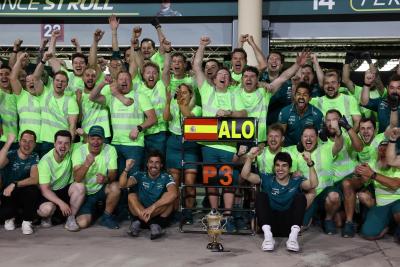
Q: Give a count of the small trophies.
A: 1